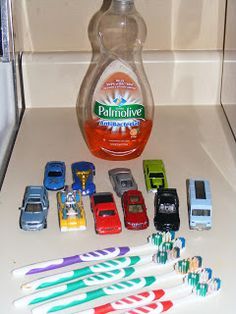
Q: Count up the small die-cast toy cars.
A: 10